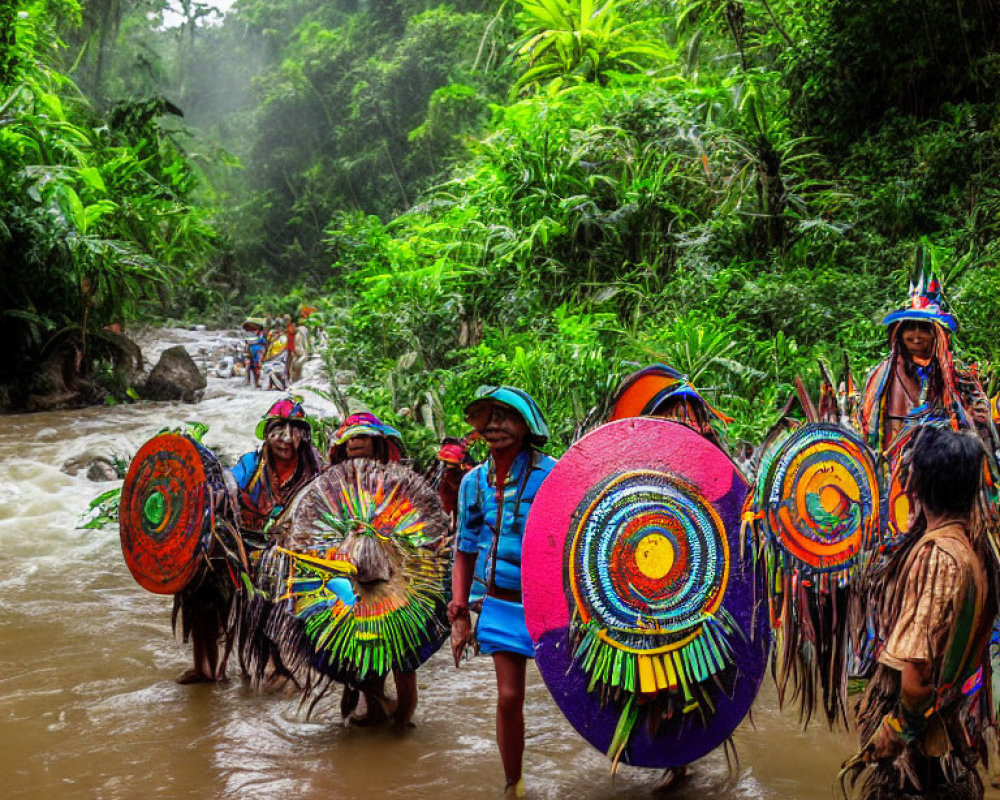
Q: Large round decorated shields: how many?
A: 4